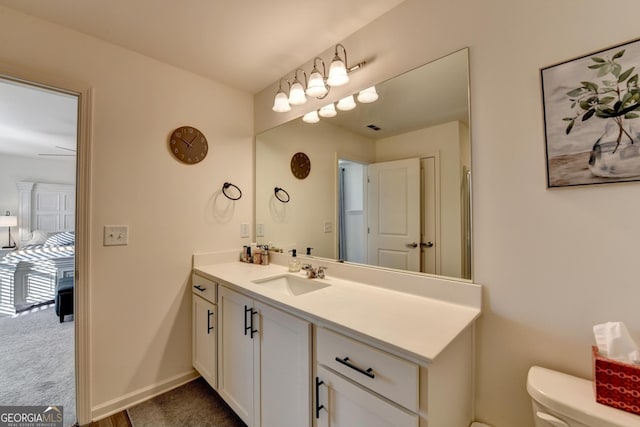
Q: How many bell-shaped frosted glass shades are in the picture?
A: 4